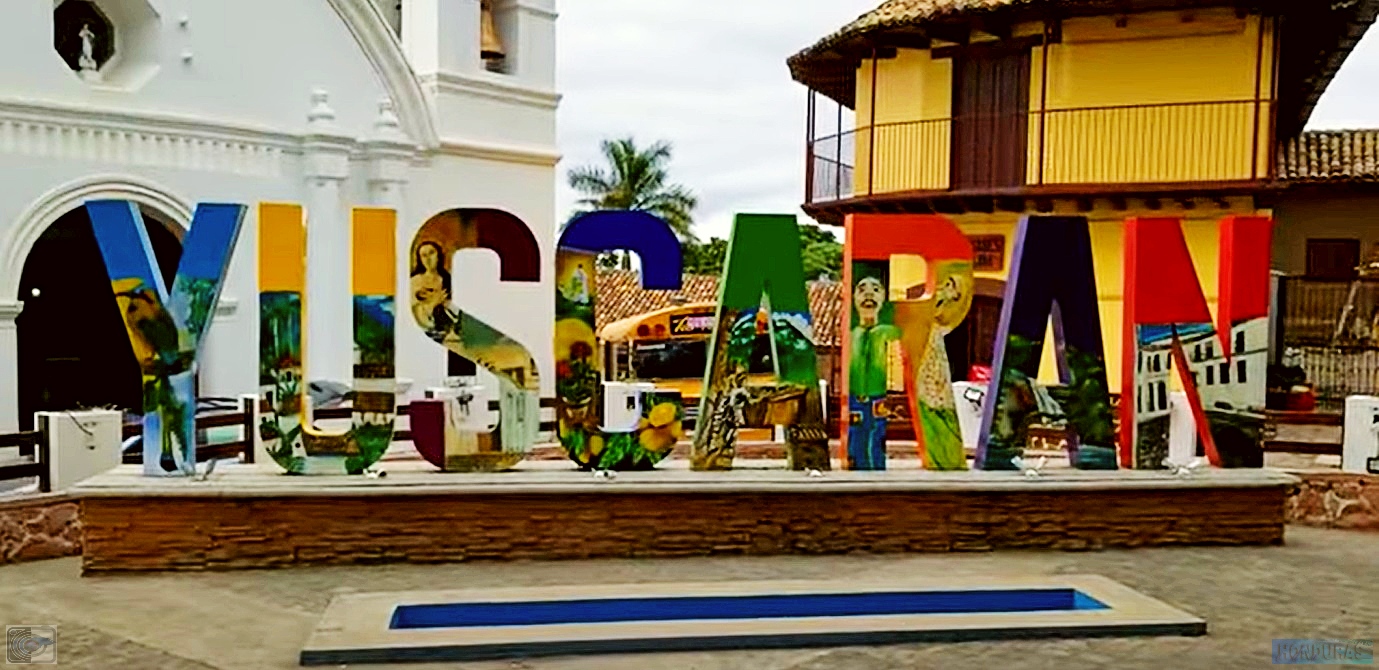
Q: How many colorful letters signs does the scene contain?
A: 8